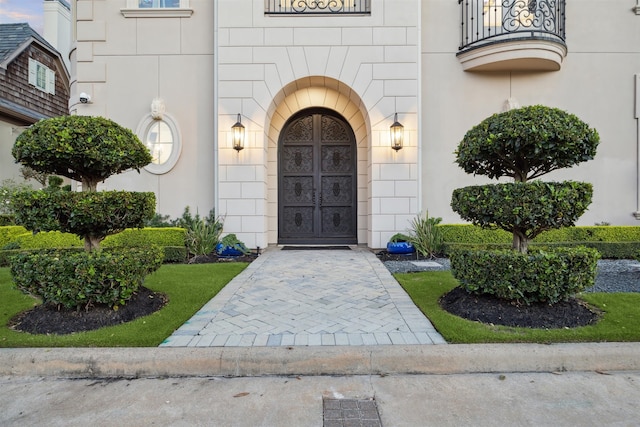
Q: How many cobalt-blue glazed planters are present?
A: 2